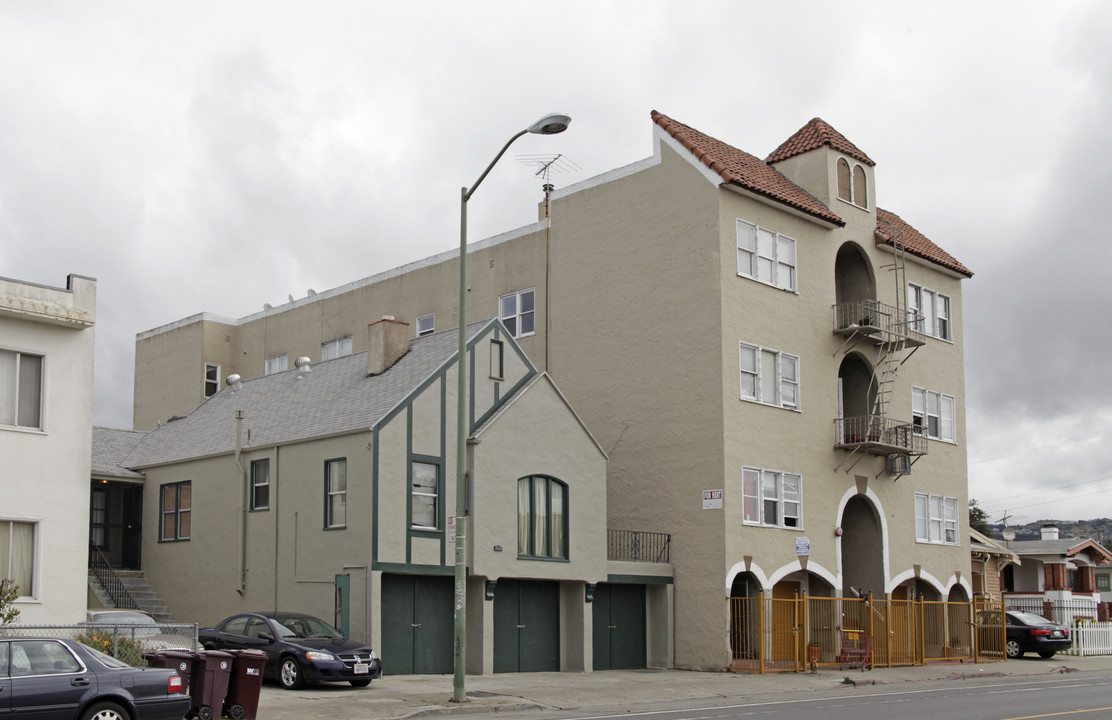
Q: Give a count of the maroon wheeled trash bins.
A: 3